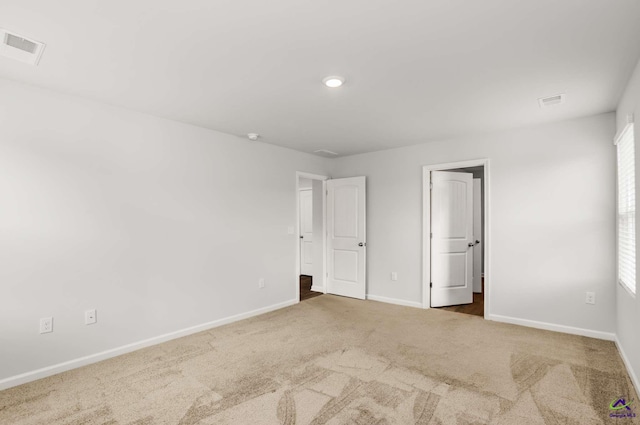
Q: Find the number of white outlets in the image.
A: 5